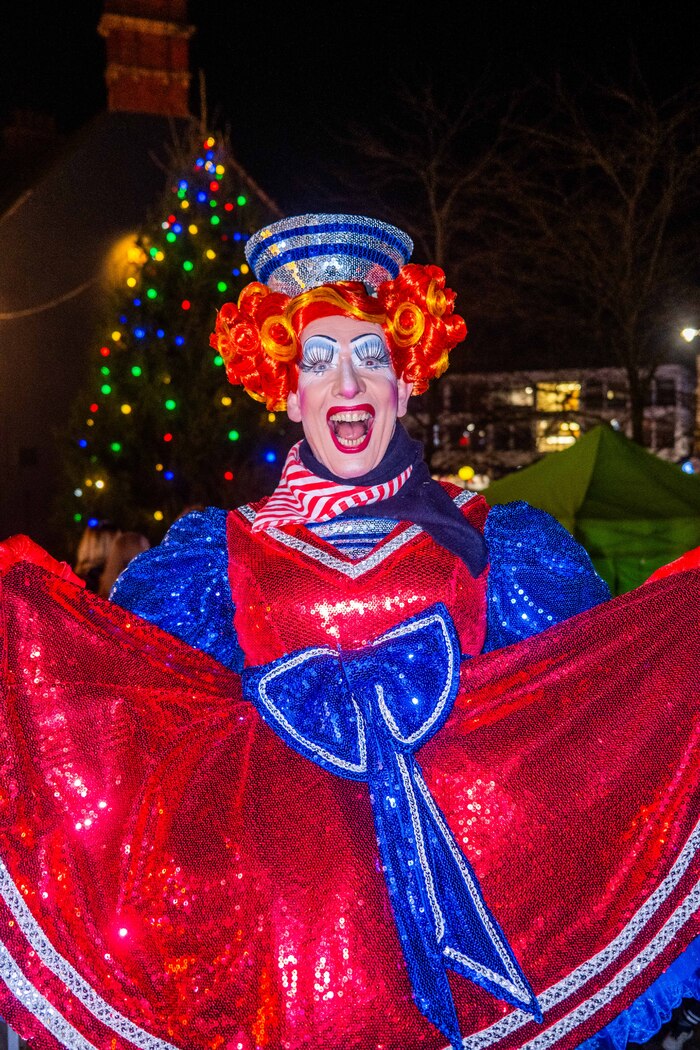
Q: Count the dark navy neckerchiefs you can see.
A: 1